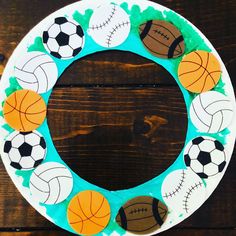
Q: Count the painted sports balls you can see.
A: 13